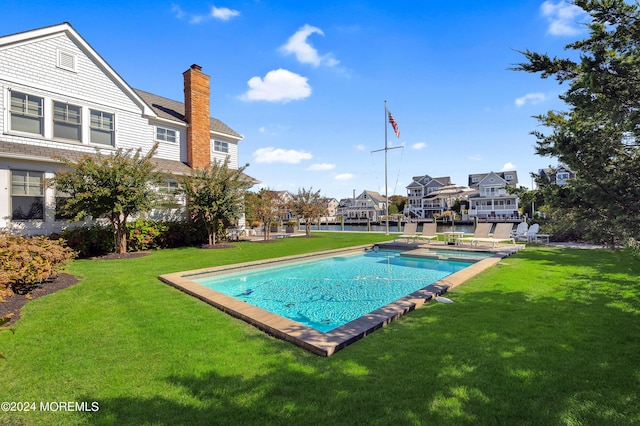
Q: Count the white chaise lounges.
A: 4